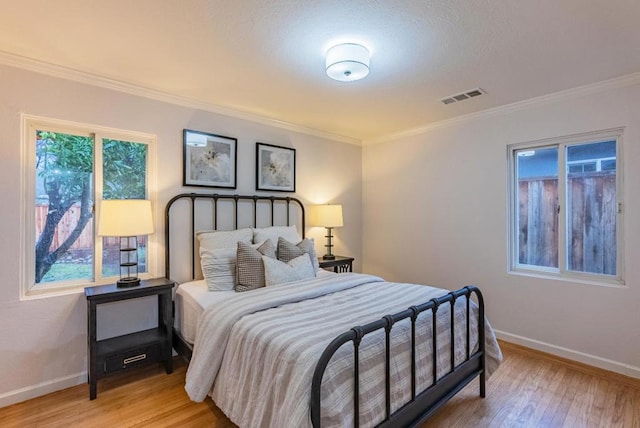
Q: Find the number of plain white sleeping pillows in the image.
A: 2